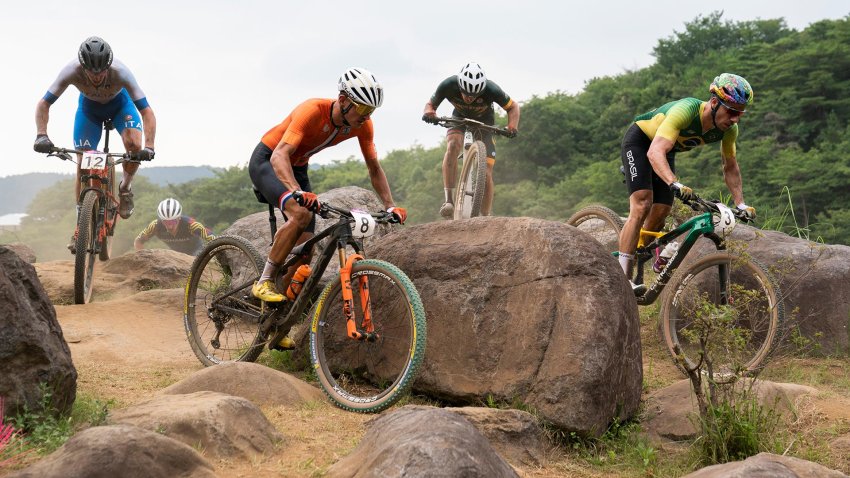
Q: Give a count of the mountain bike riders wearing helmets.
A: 5